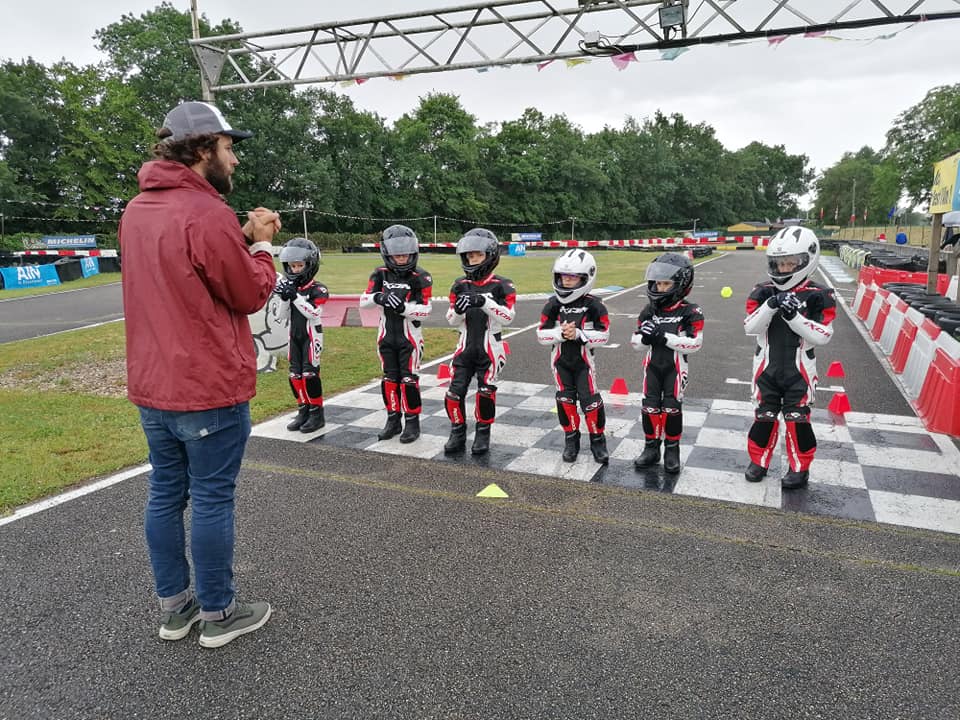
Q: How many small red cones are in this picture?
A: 5